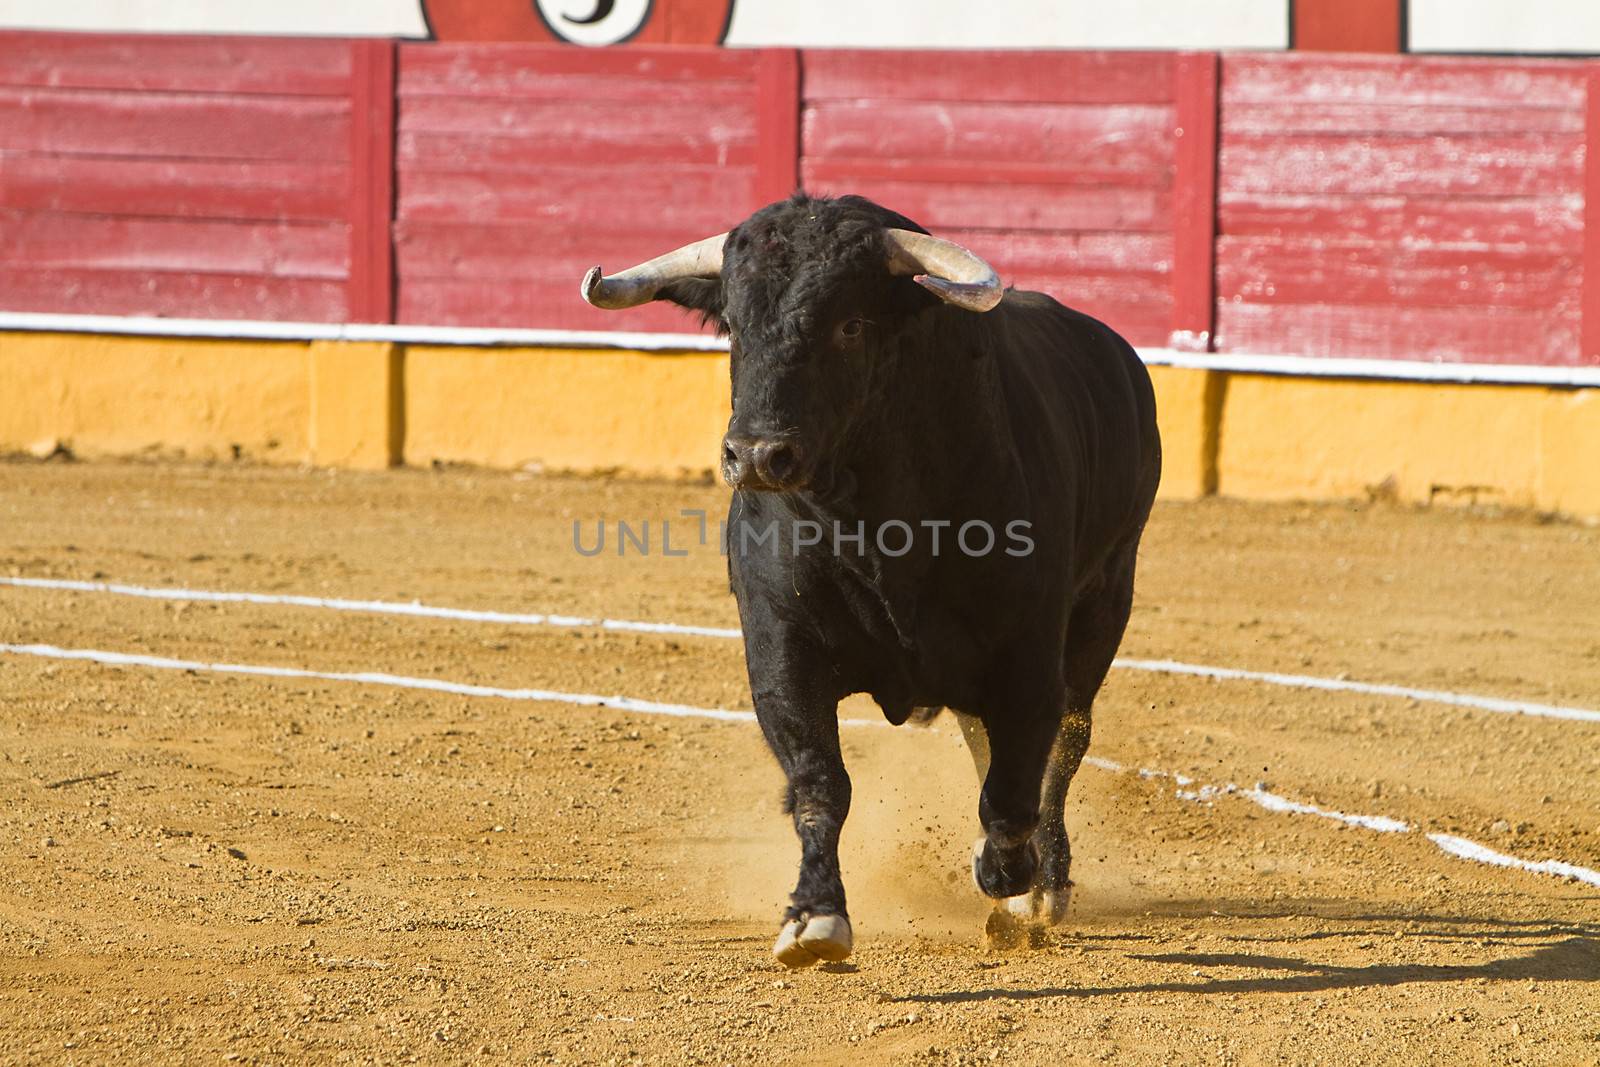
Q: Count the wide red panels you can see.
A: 4